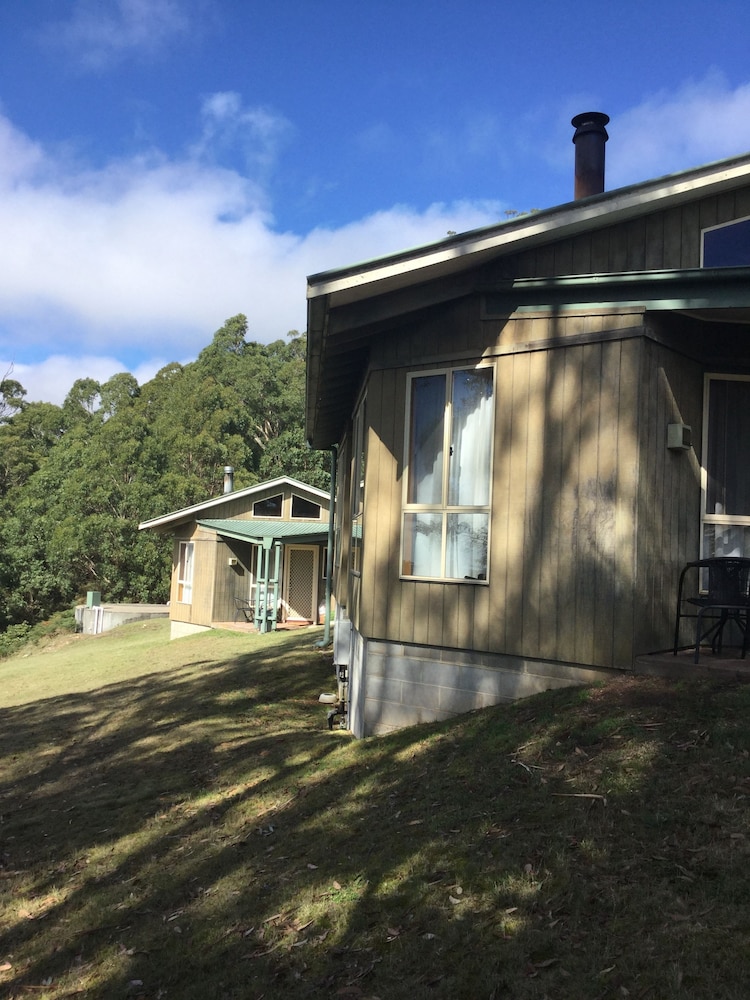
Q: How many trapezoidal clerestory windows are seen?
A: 3